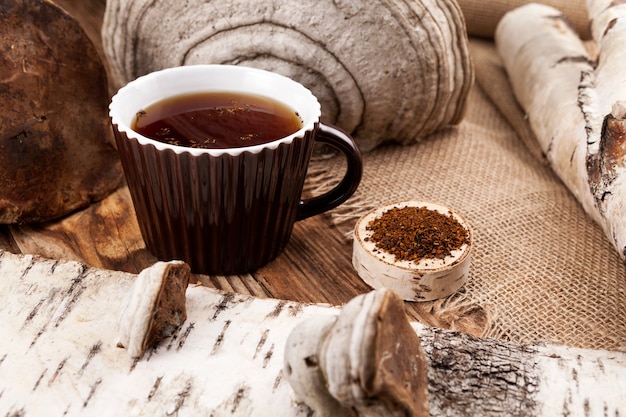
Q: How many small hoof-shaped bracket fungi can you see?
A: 2